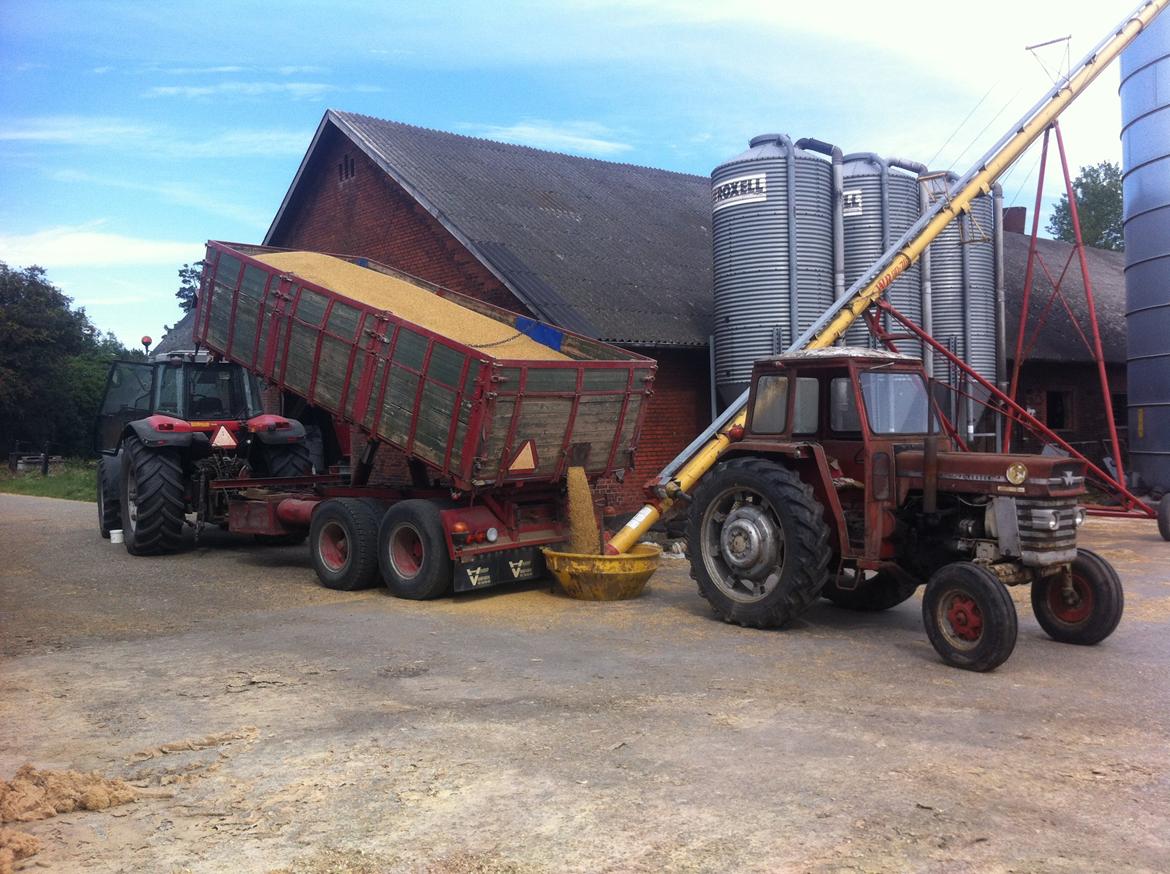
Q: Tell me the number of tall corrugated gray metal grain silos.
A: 3